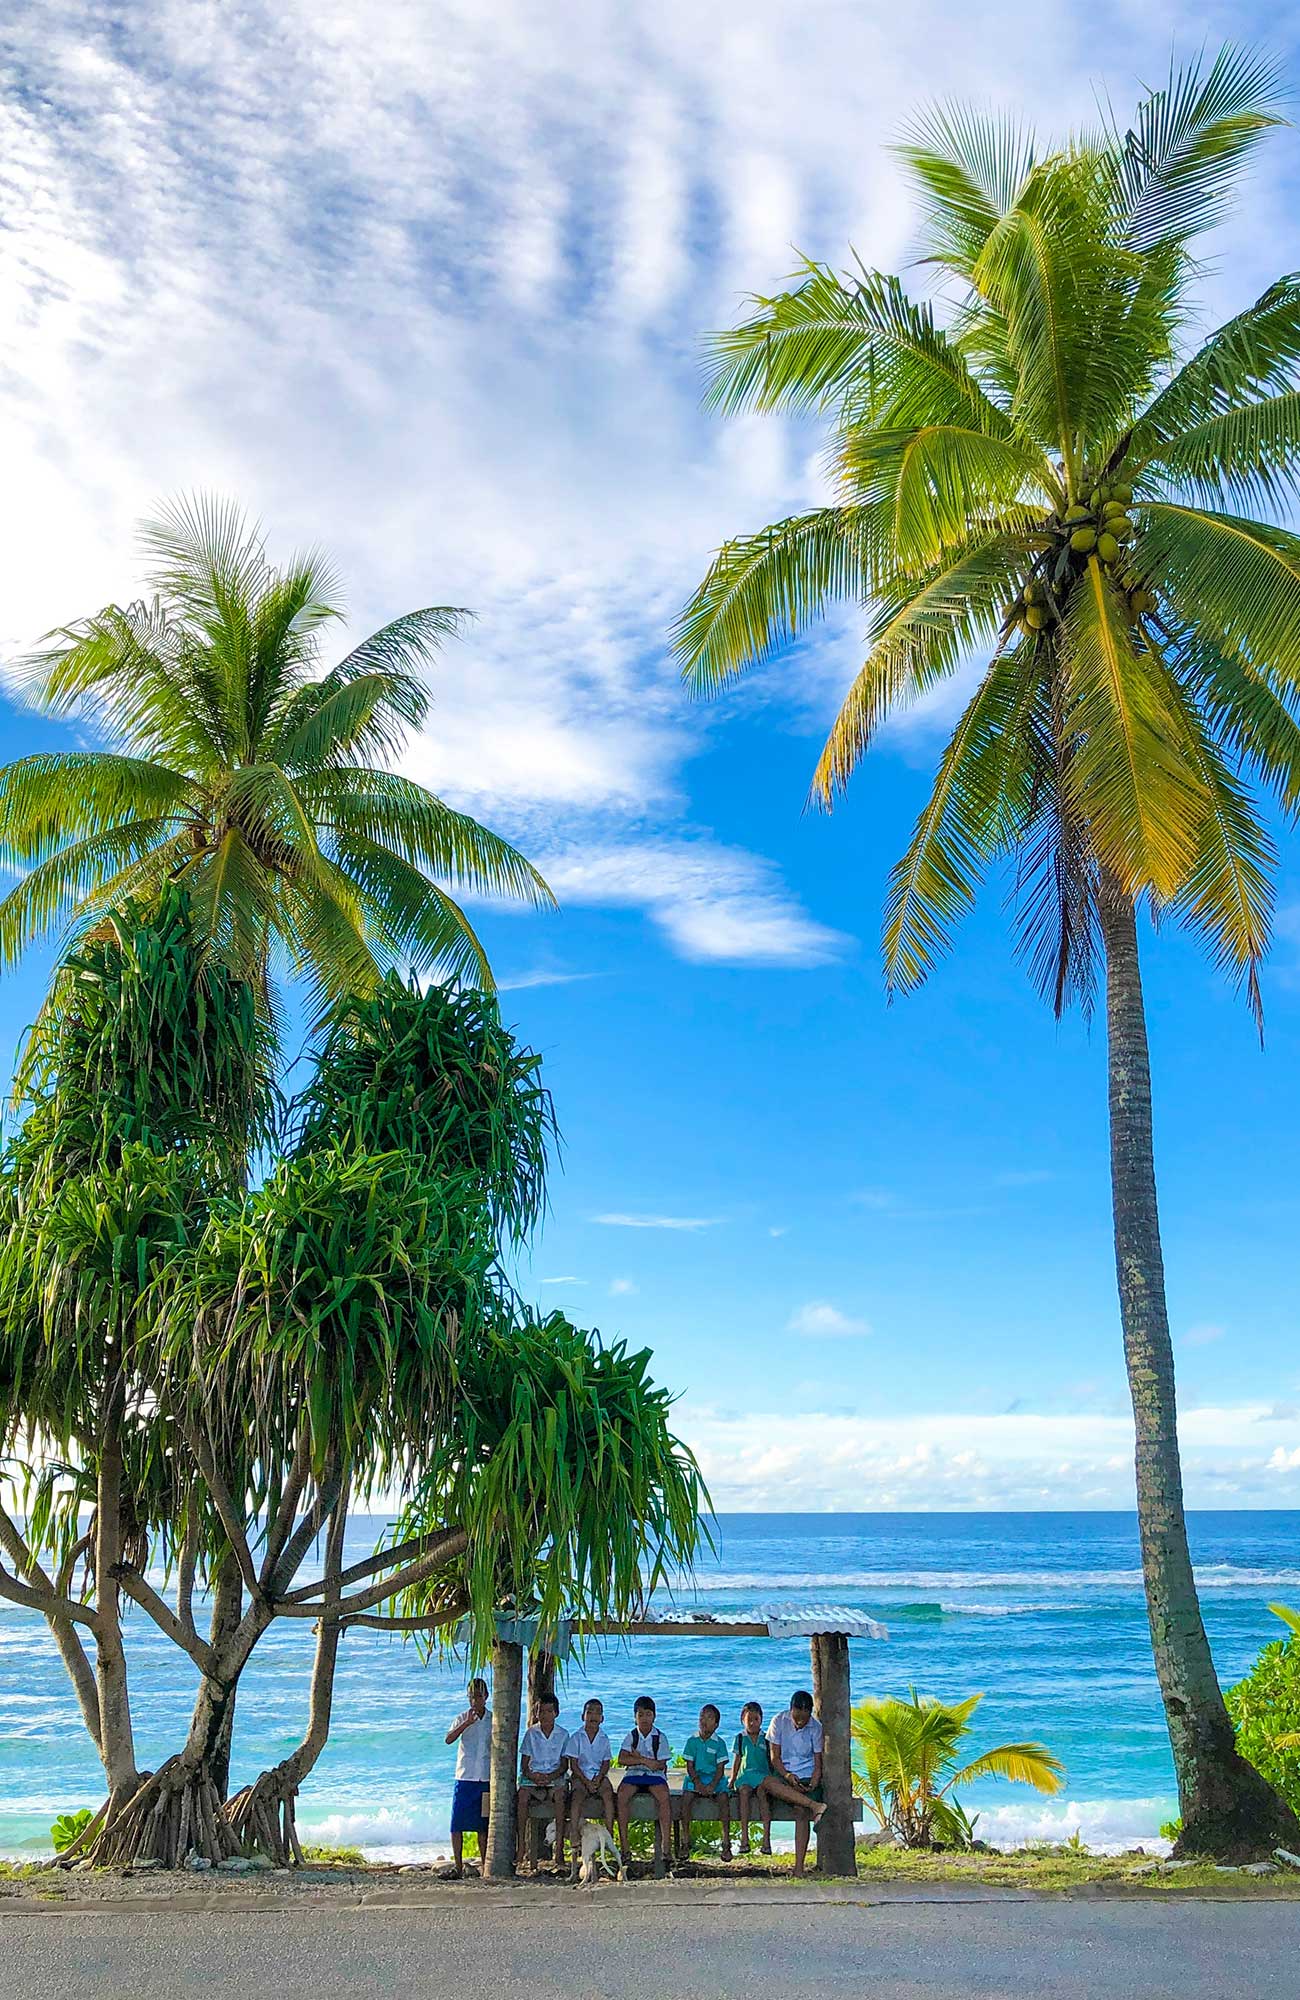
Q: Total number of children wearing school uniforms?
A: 7